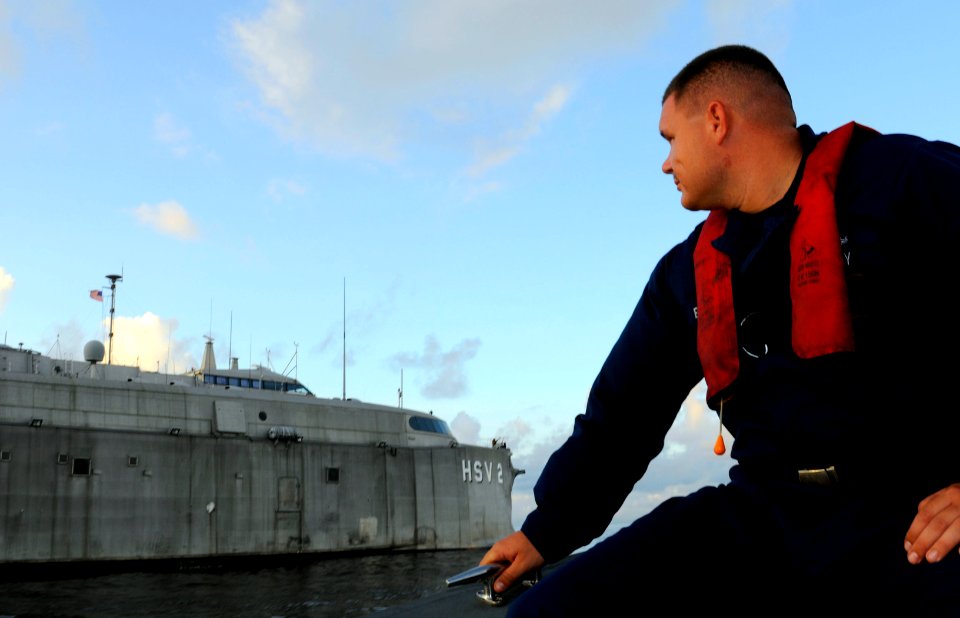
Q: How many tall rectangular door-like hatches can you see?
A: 1